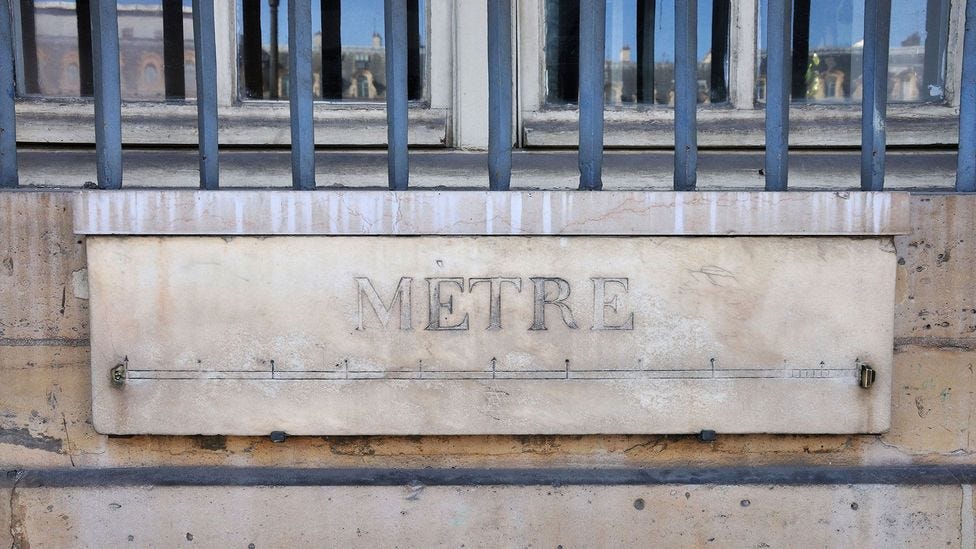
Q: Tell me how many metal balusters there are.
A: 11